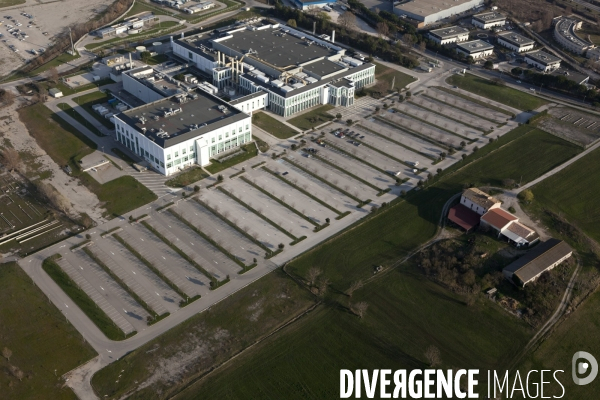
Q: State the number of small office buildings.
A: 5